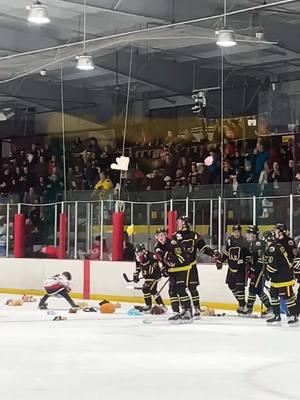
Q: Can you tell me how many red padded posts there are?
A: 4